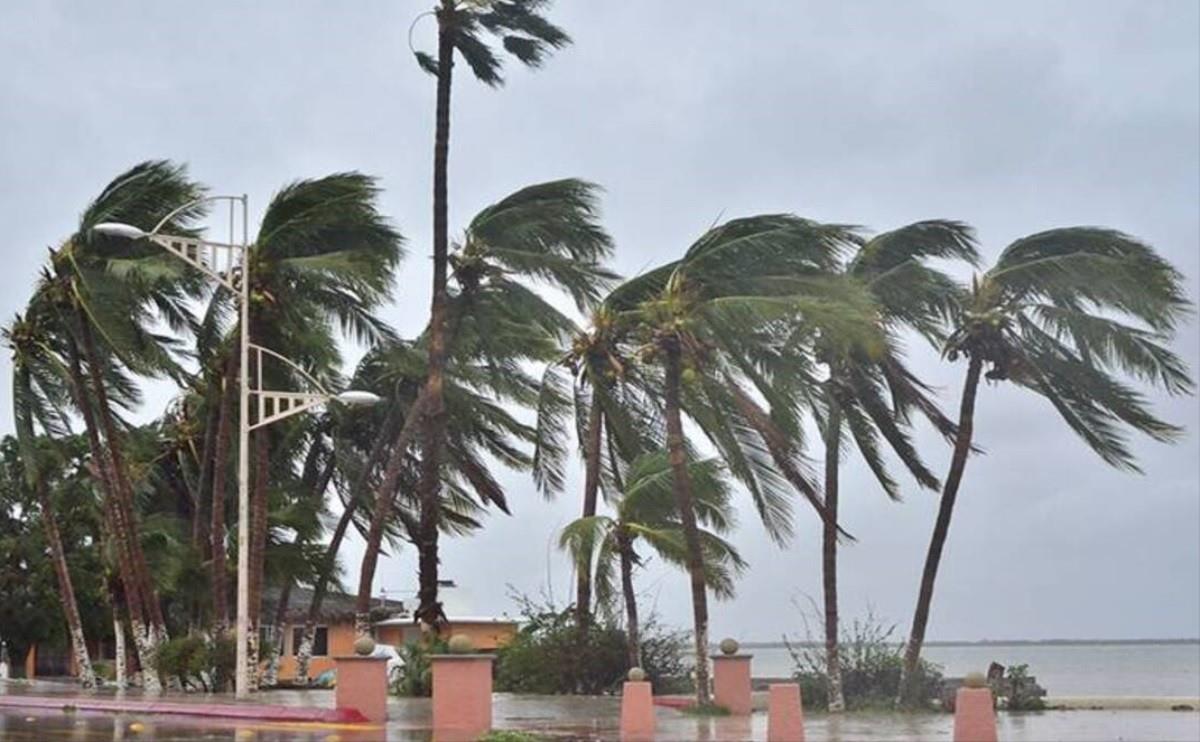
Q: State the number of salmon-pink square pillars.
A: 6